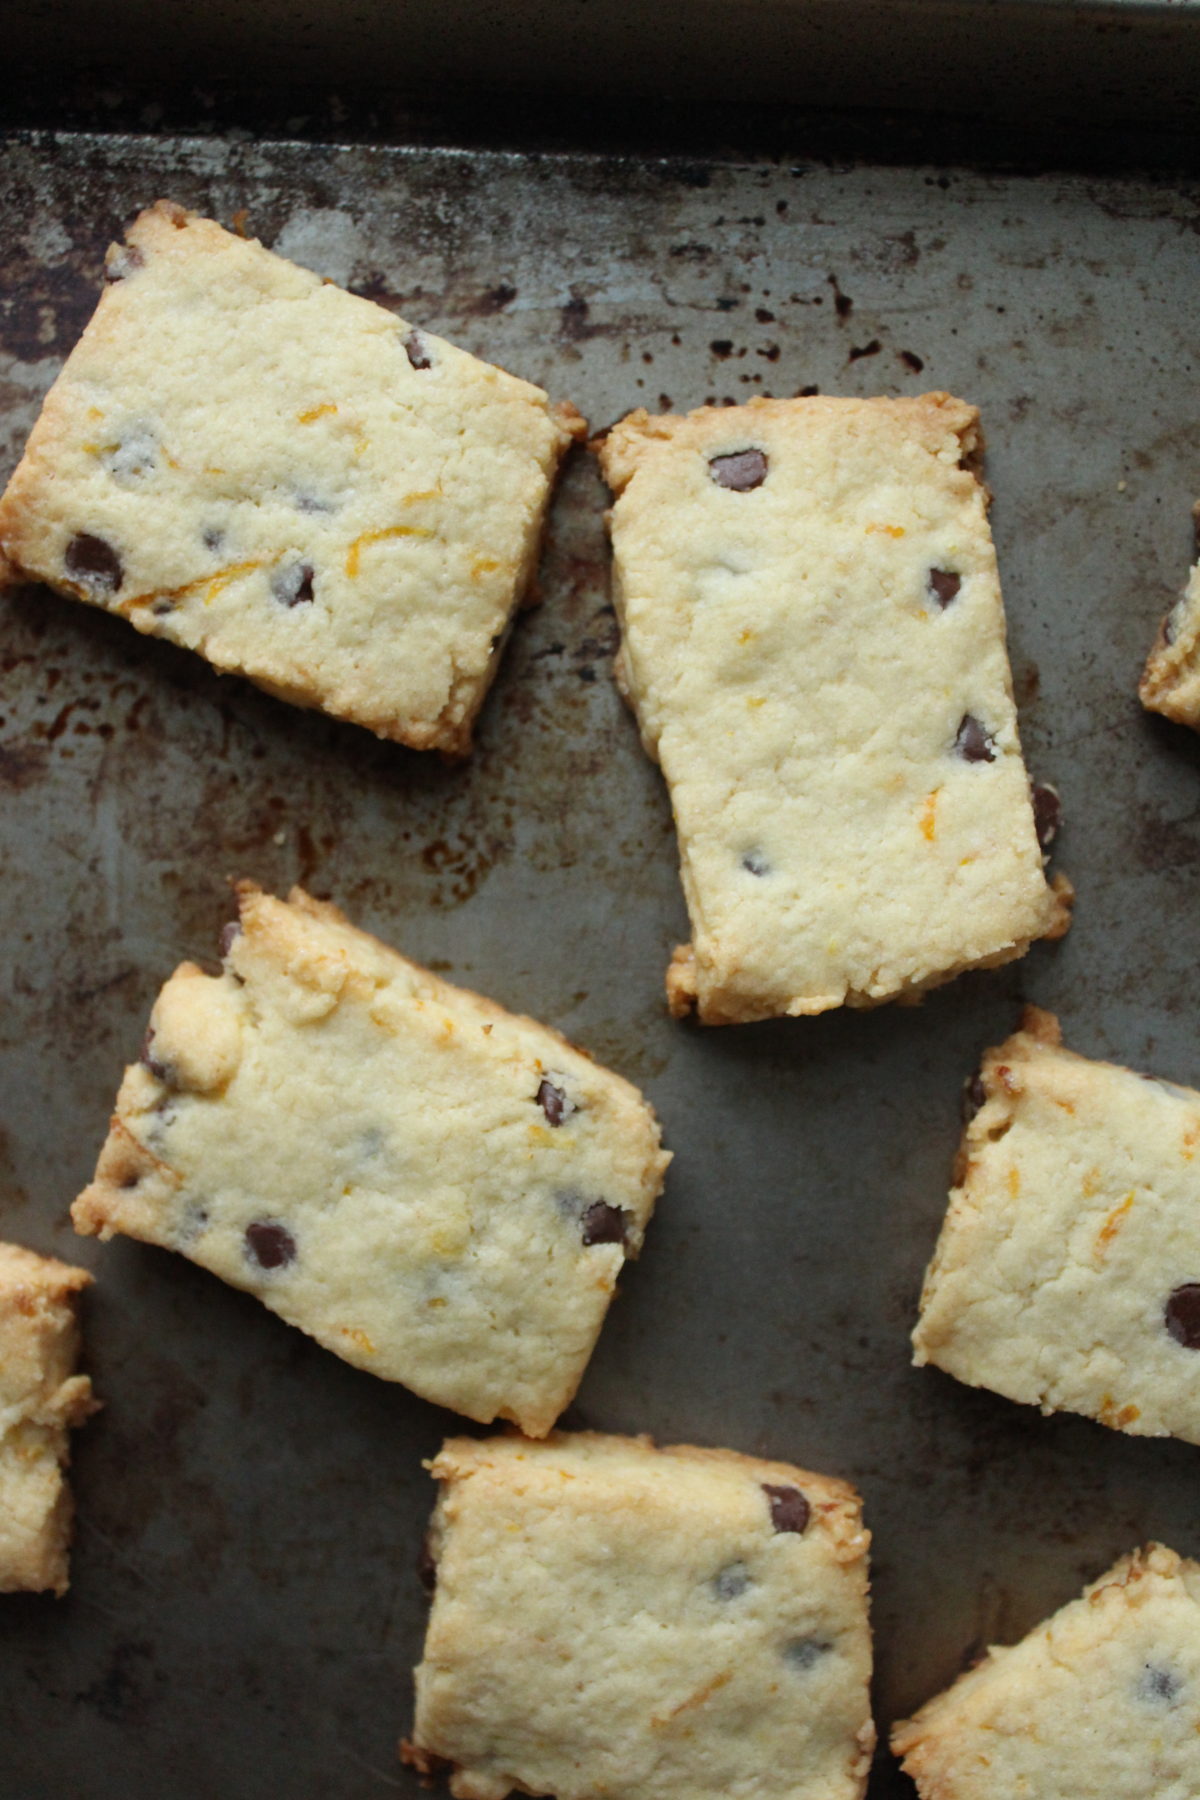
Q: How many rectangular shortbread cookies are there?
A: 8